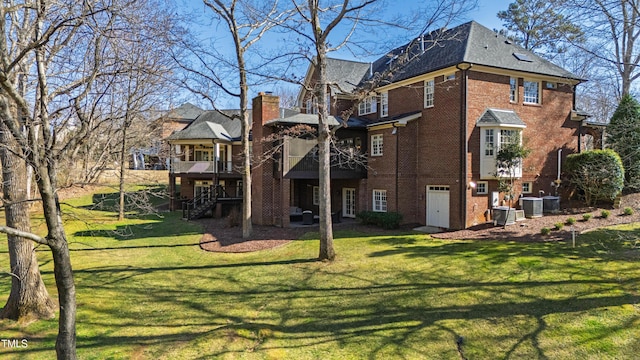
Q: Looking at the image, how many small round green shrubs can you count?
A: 6